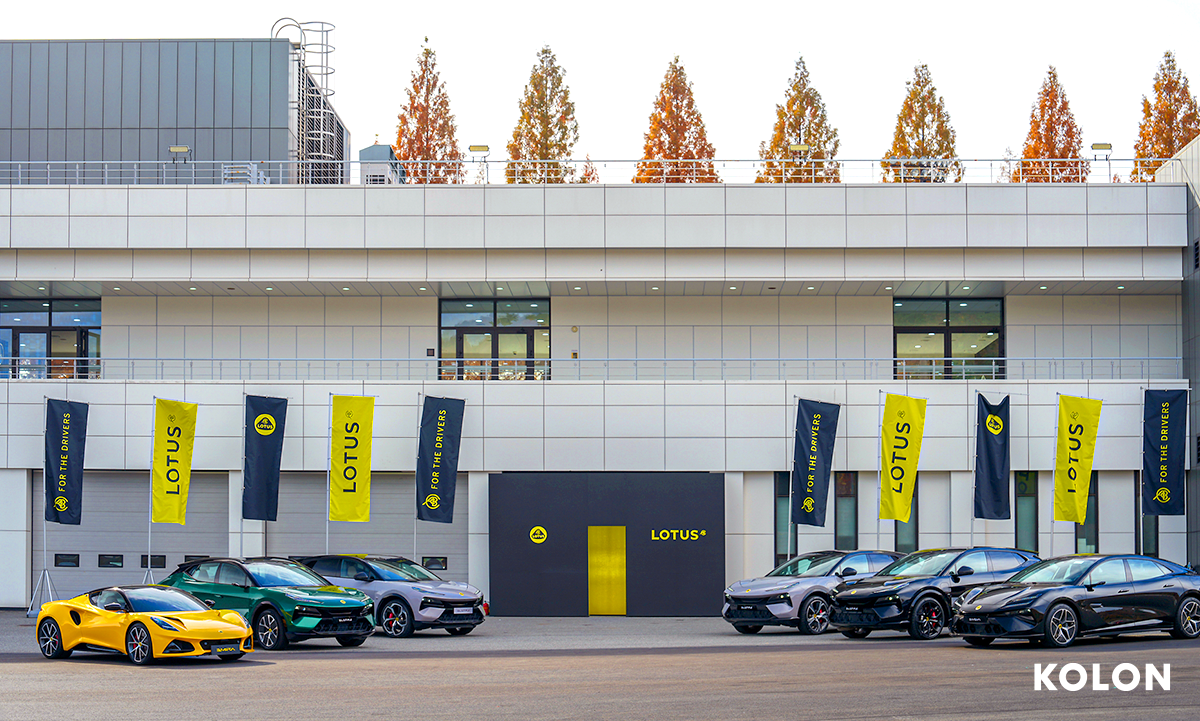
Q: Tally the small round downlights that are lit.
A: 15